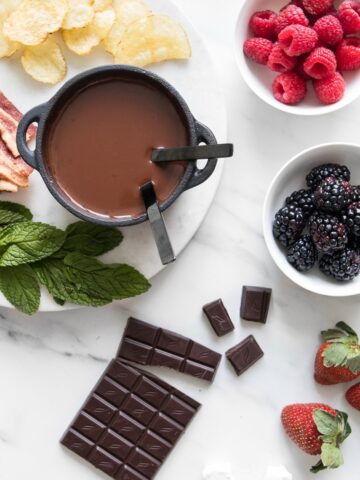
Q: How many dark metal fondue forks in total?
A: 2